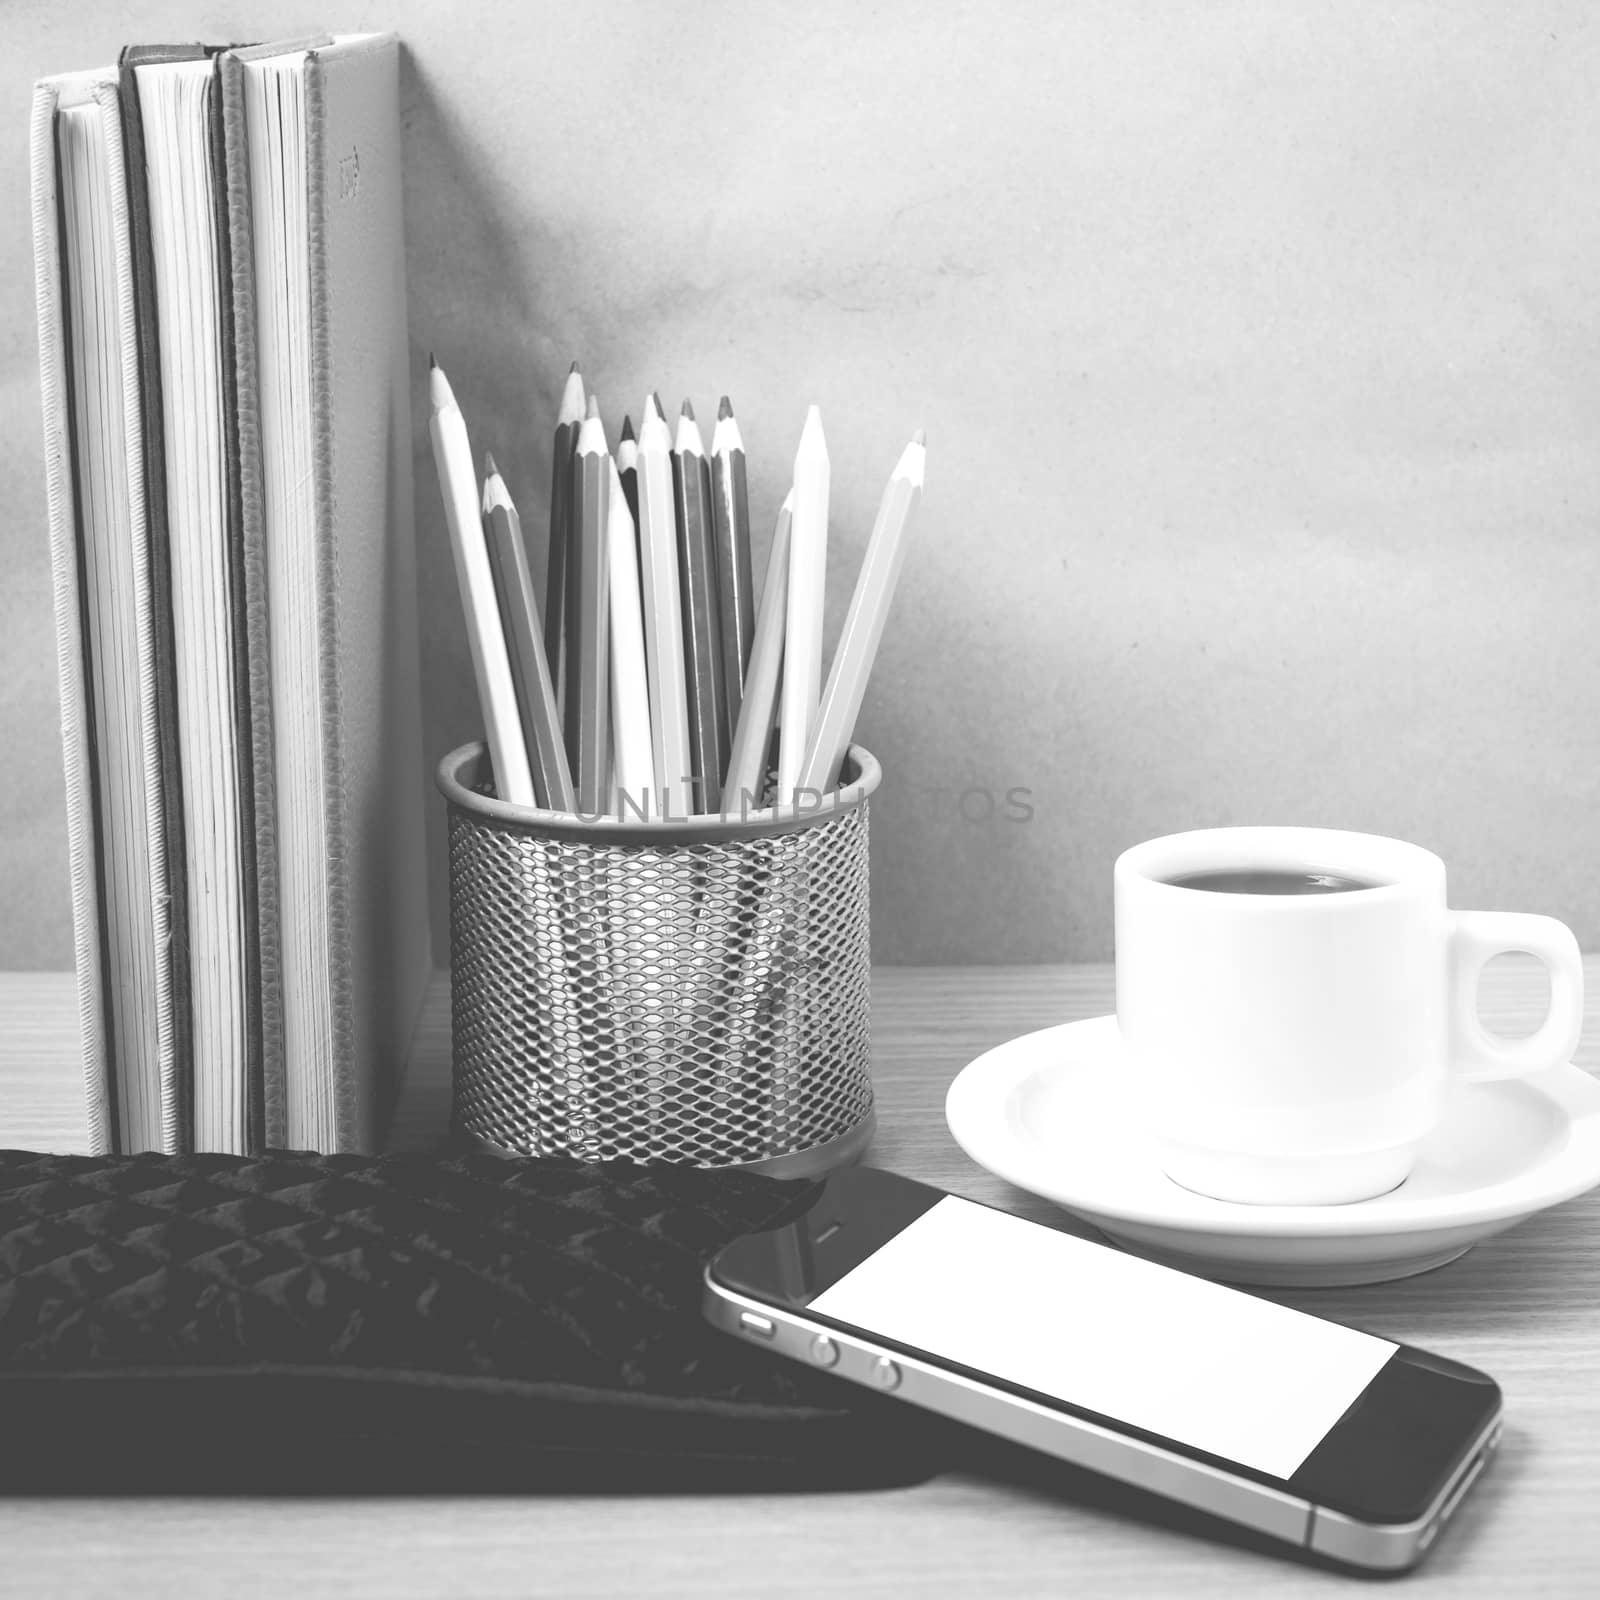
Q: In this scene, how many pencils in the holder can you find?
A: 13